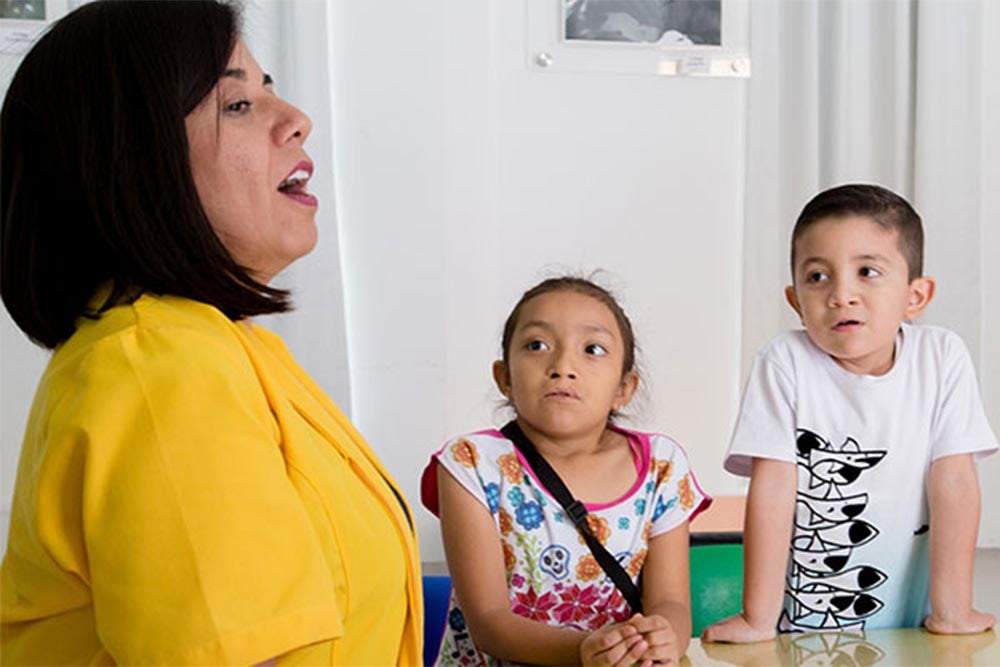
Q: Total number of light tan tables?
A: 1